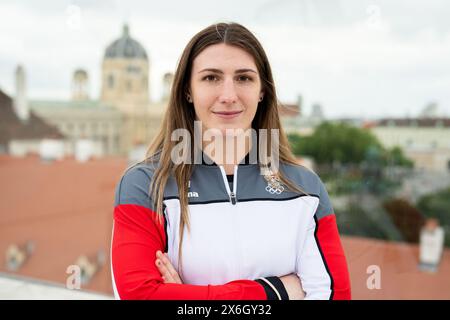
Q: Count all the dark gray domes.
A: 1